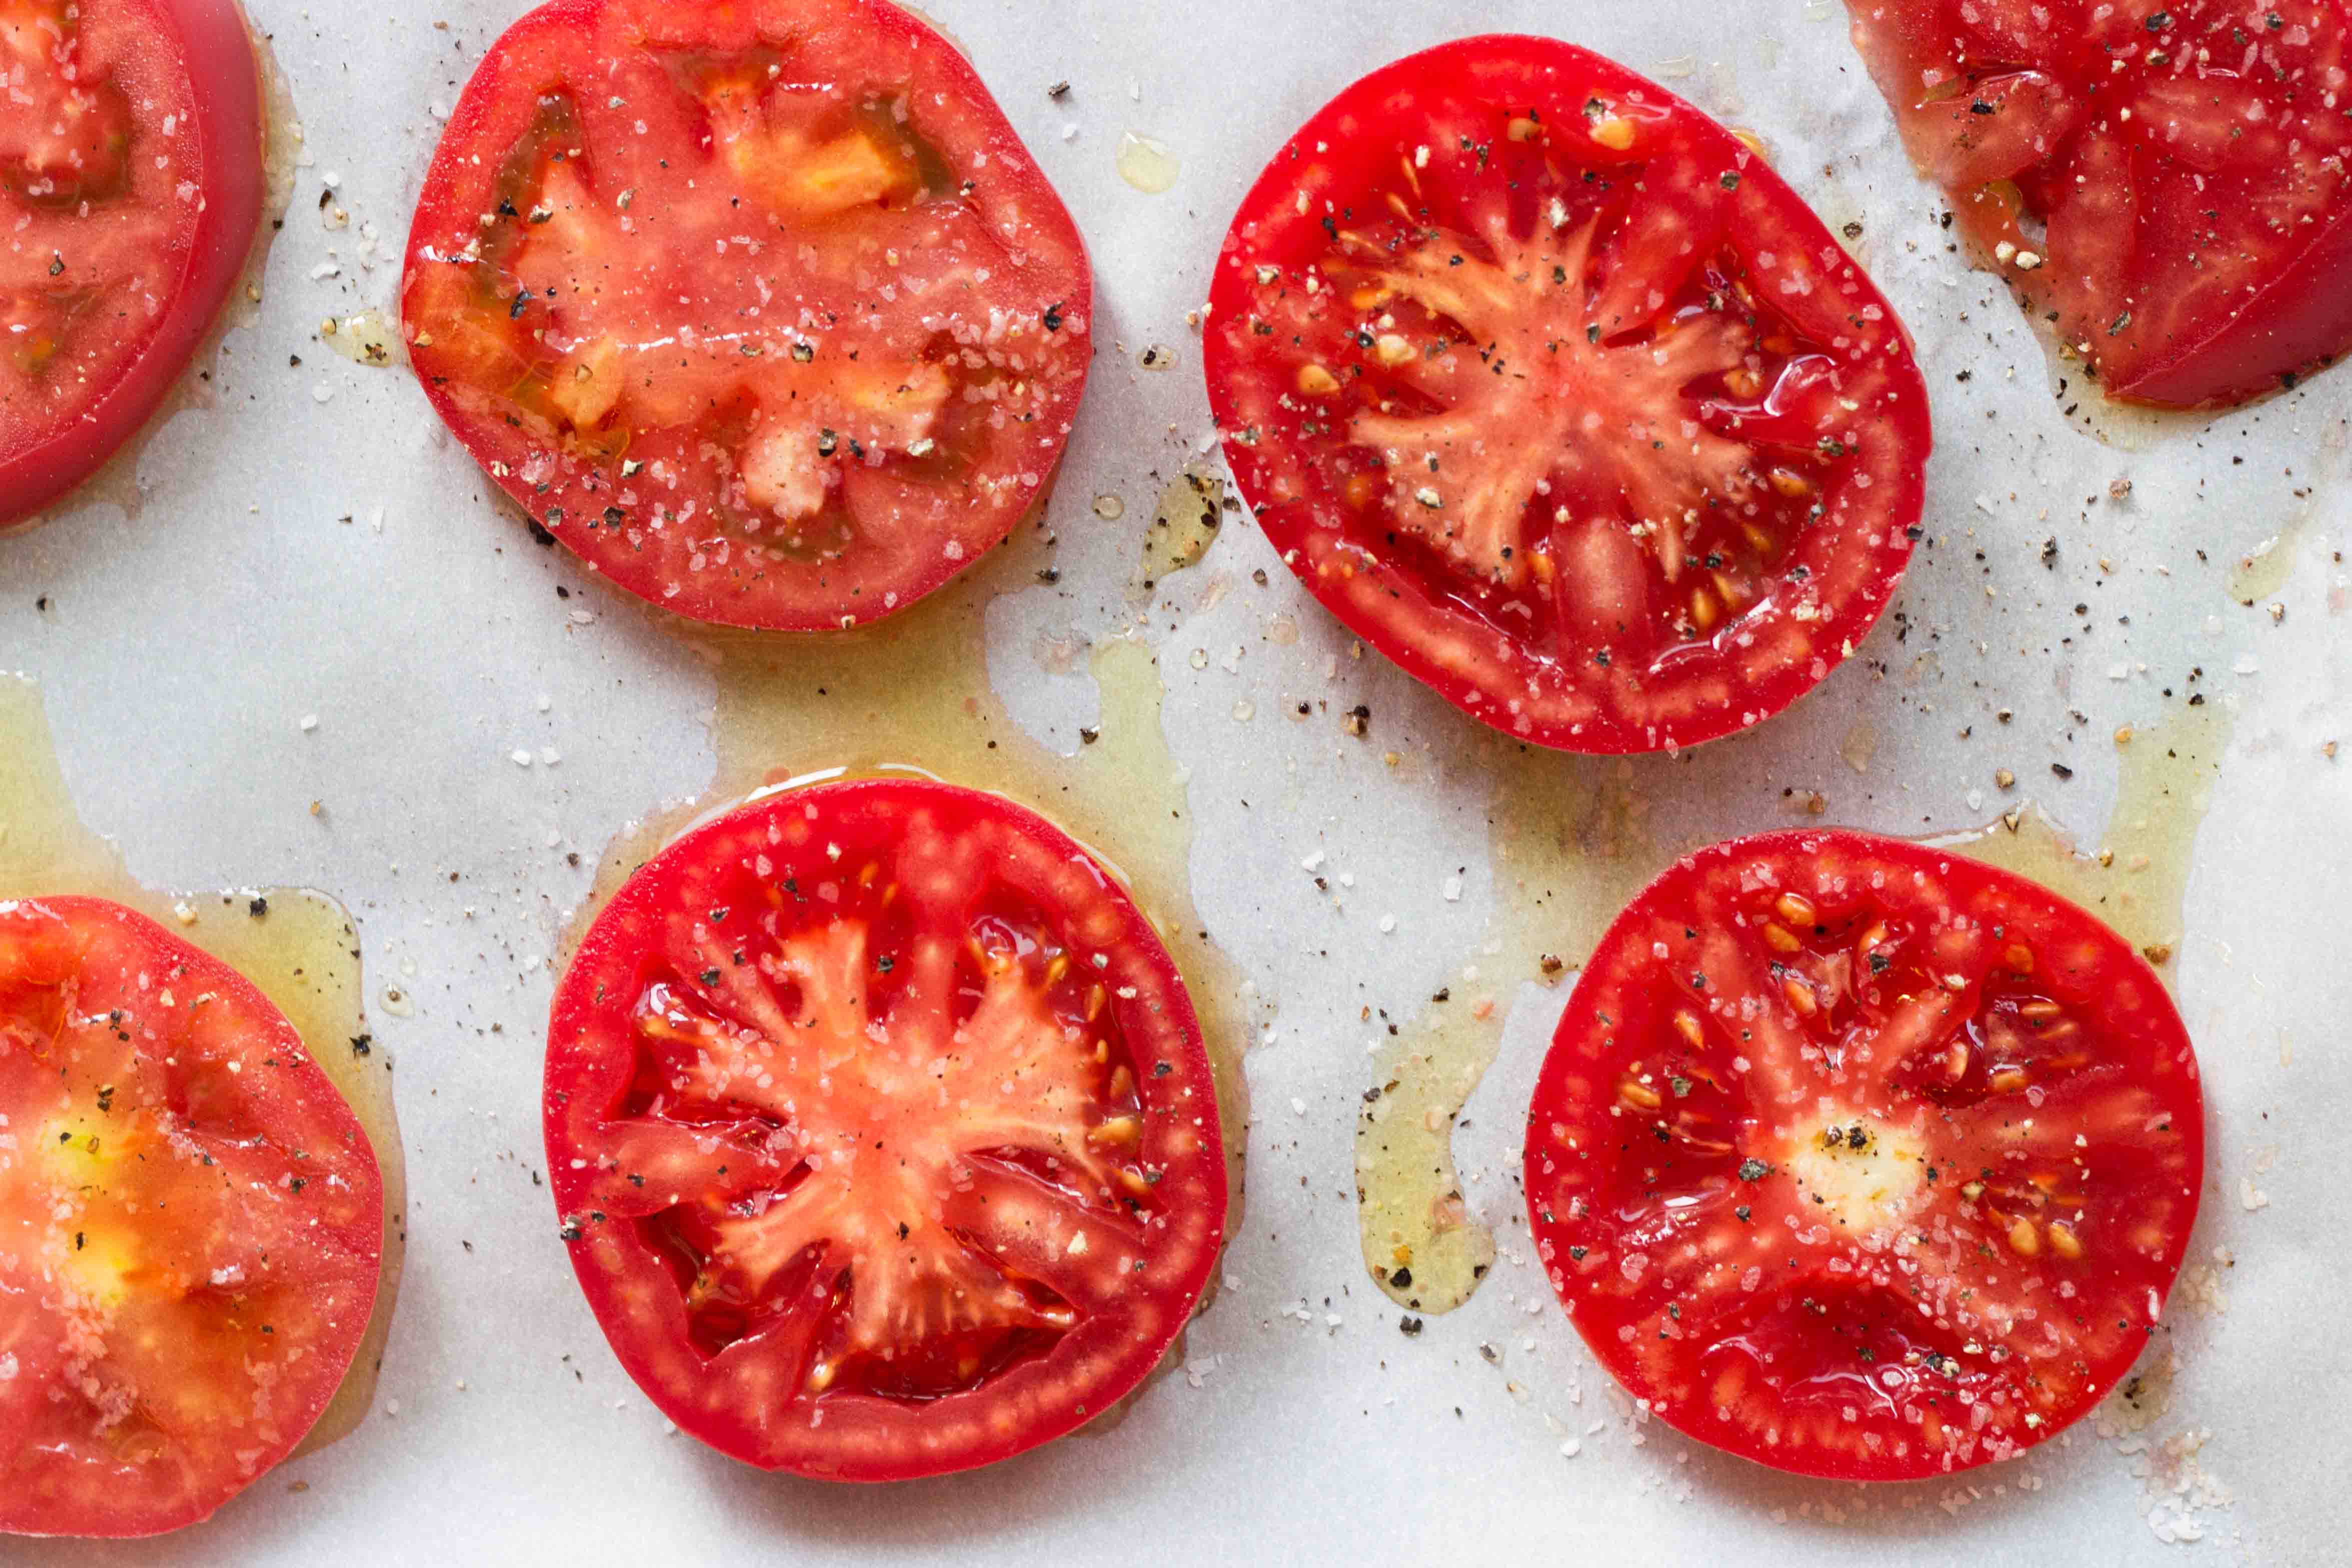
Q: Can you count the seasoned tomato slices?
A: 7